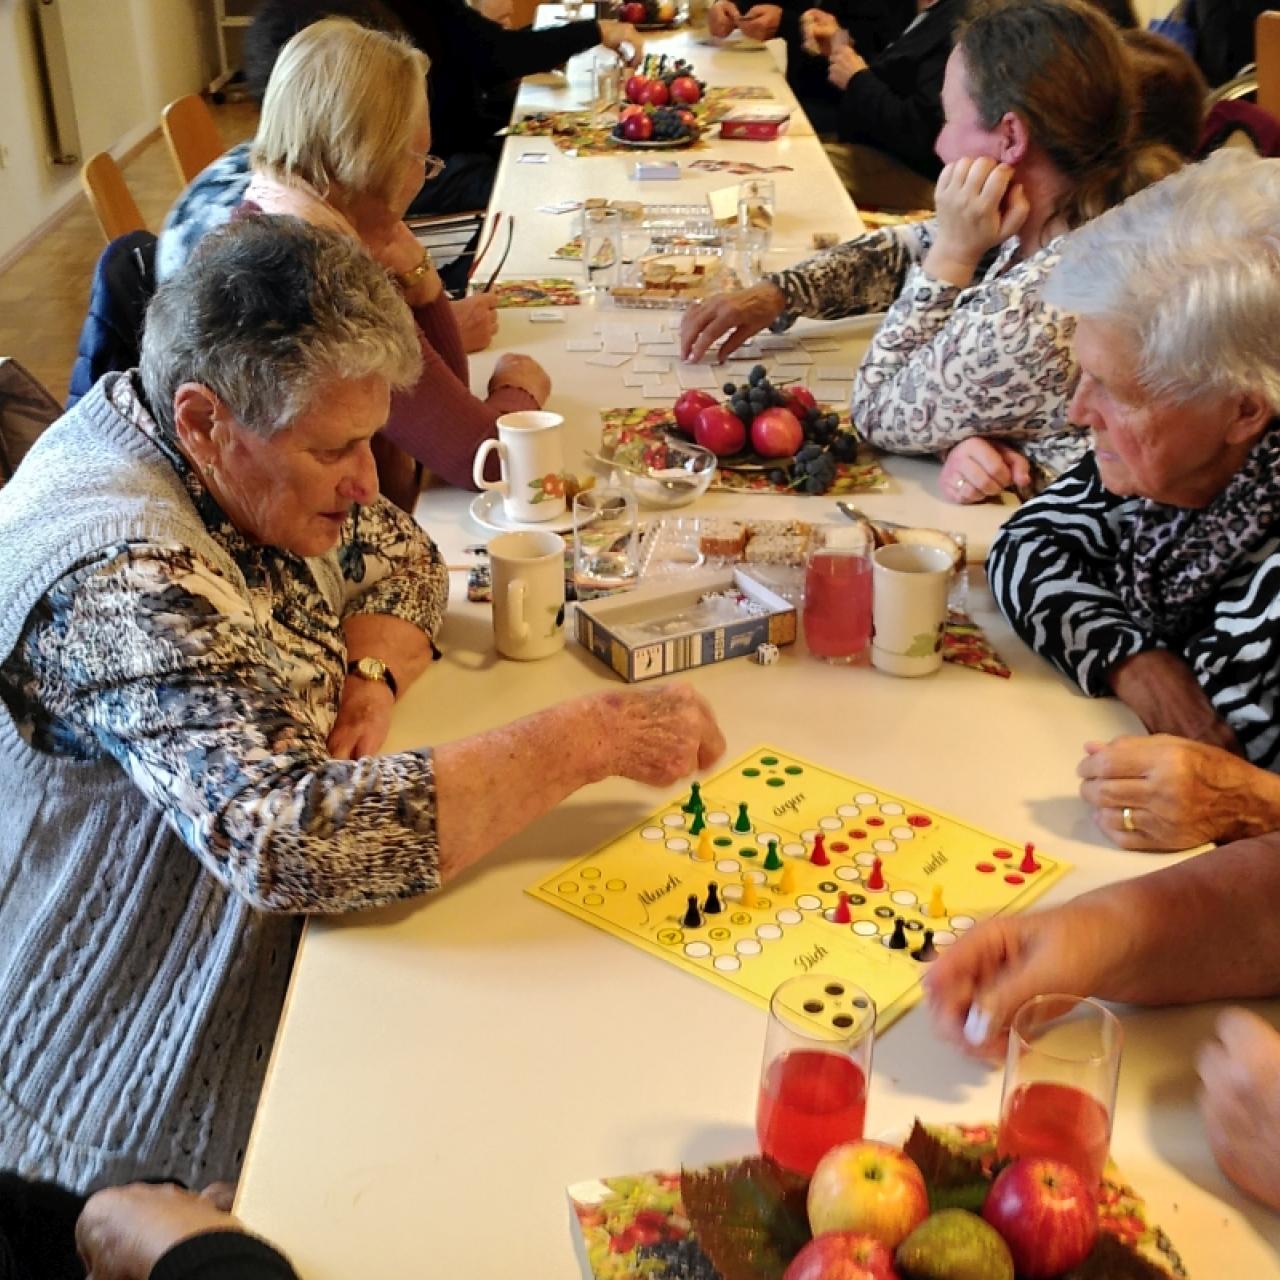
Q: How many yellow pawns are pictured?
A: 4